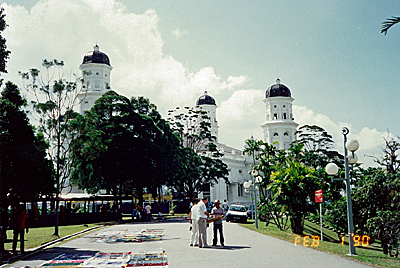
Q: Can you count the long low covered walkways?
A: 1